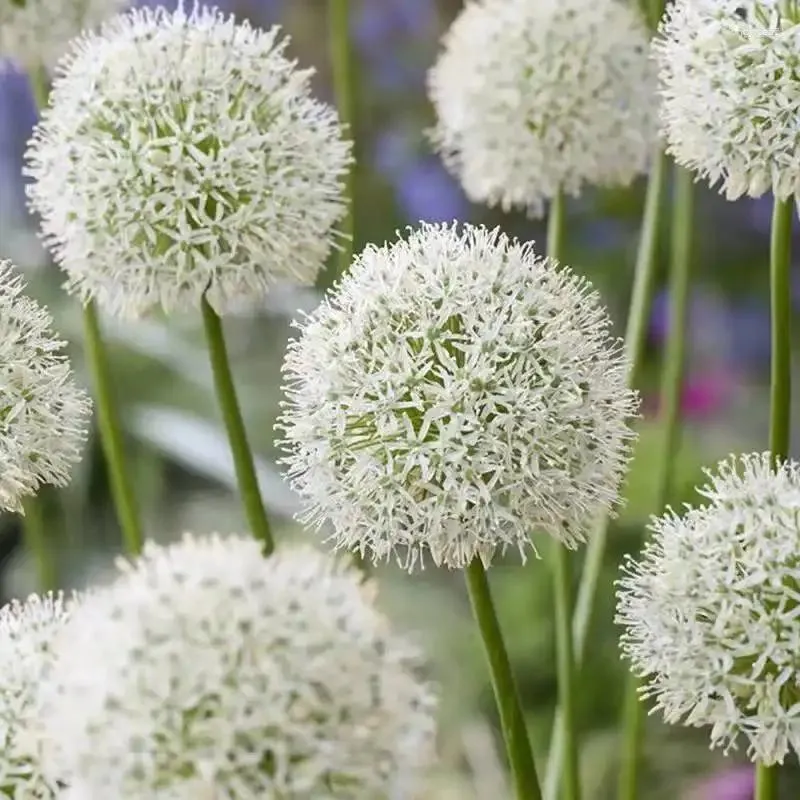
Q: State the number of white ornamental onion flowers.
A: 9